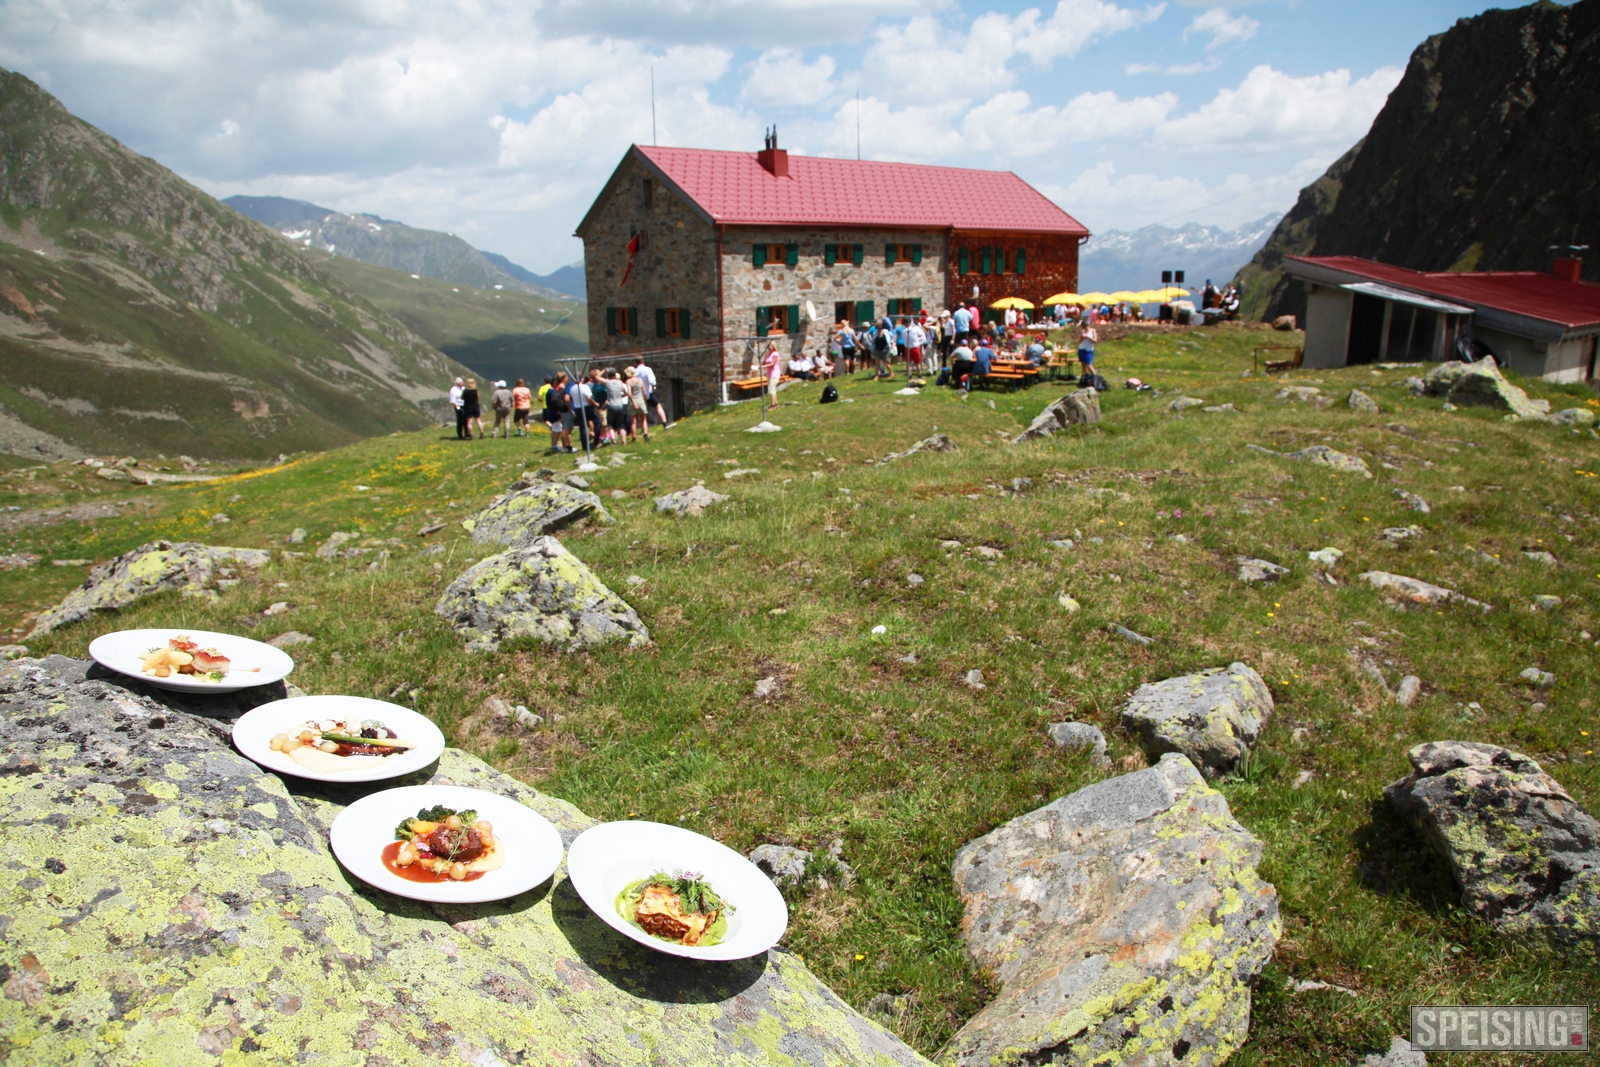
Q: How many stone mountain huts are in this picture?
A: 1